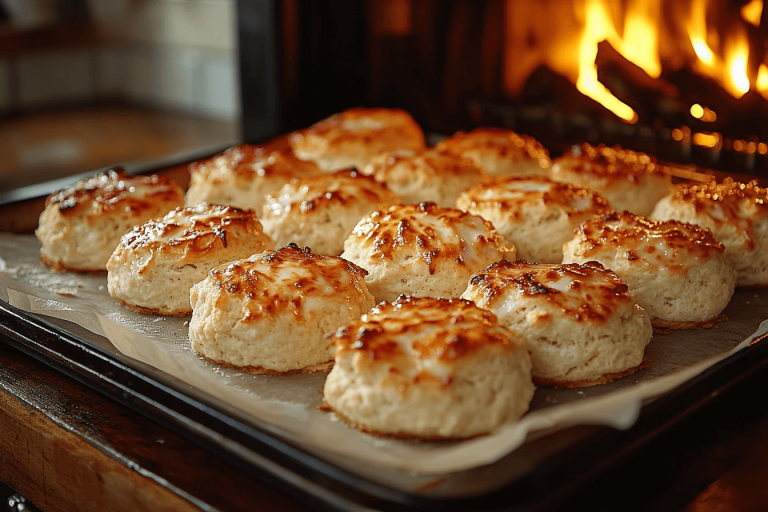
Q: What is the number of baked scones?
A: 15